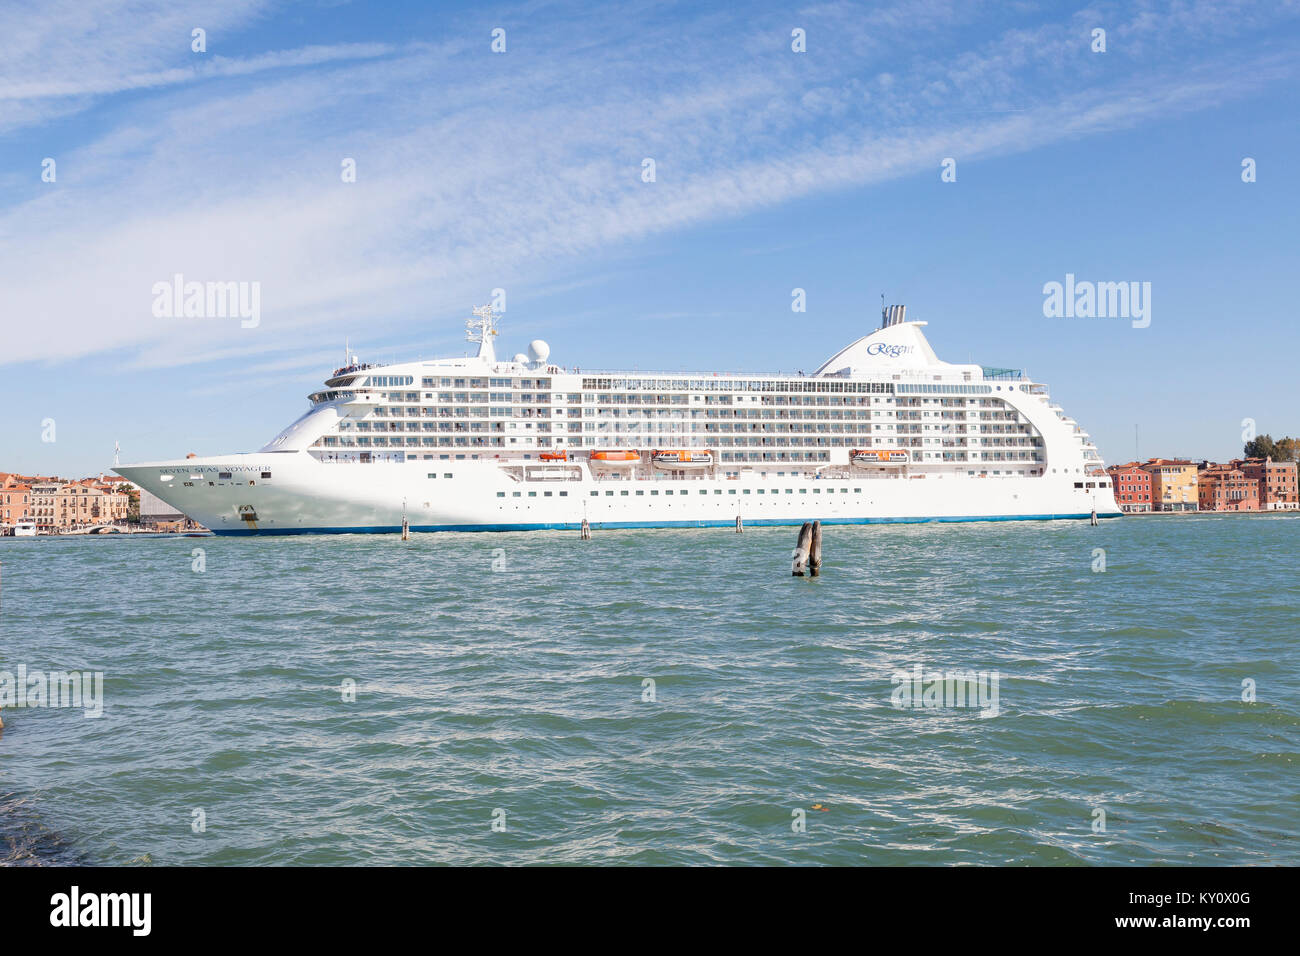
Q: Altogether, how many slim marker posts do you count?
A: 4